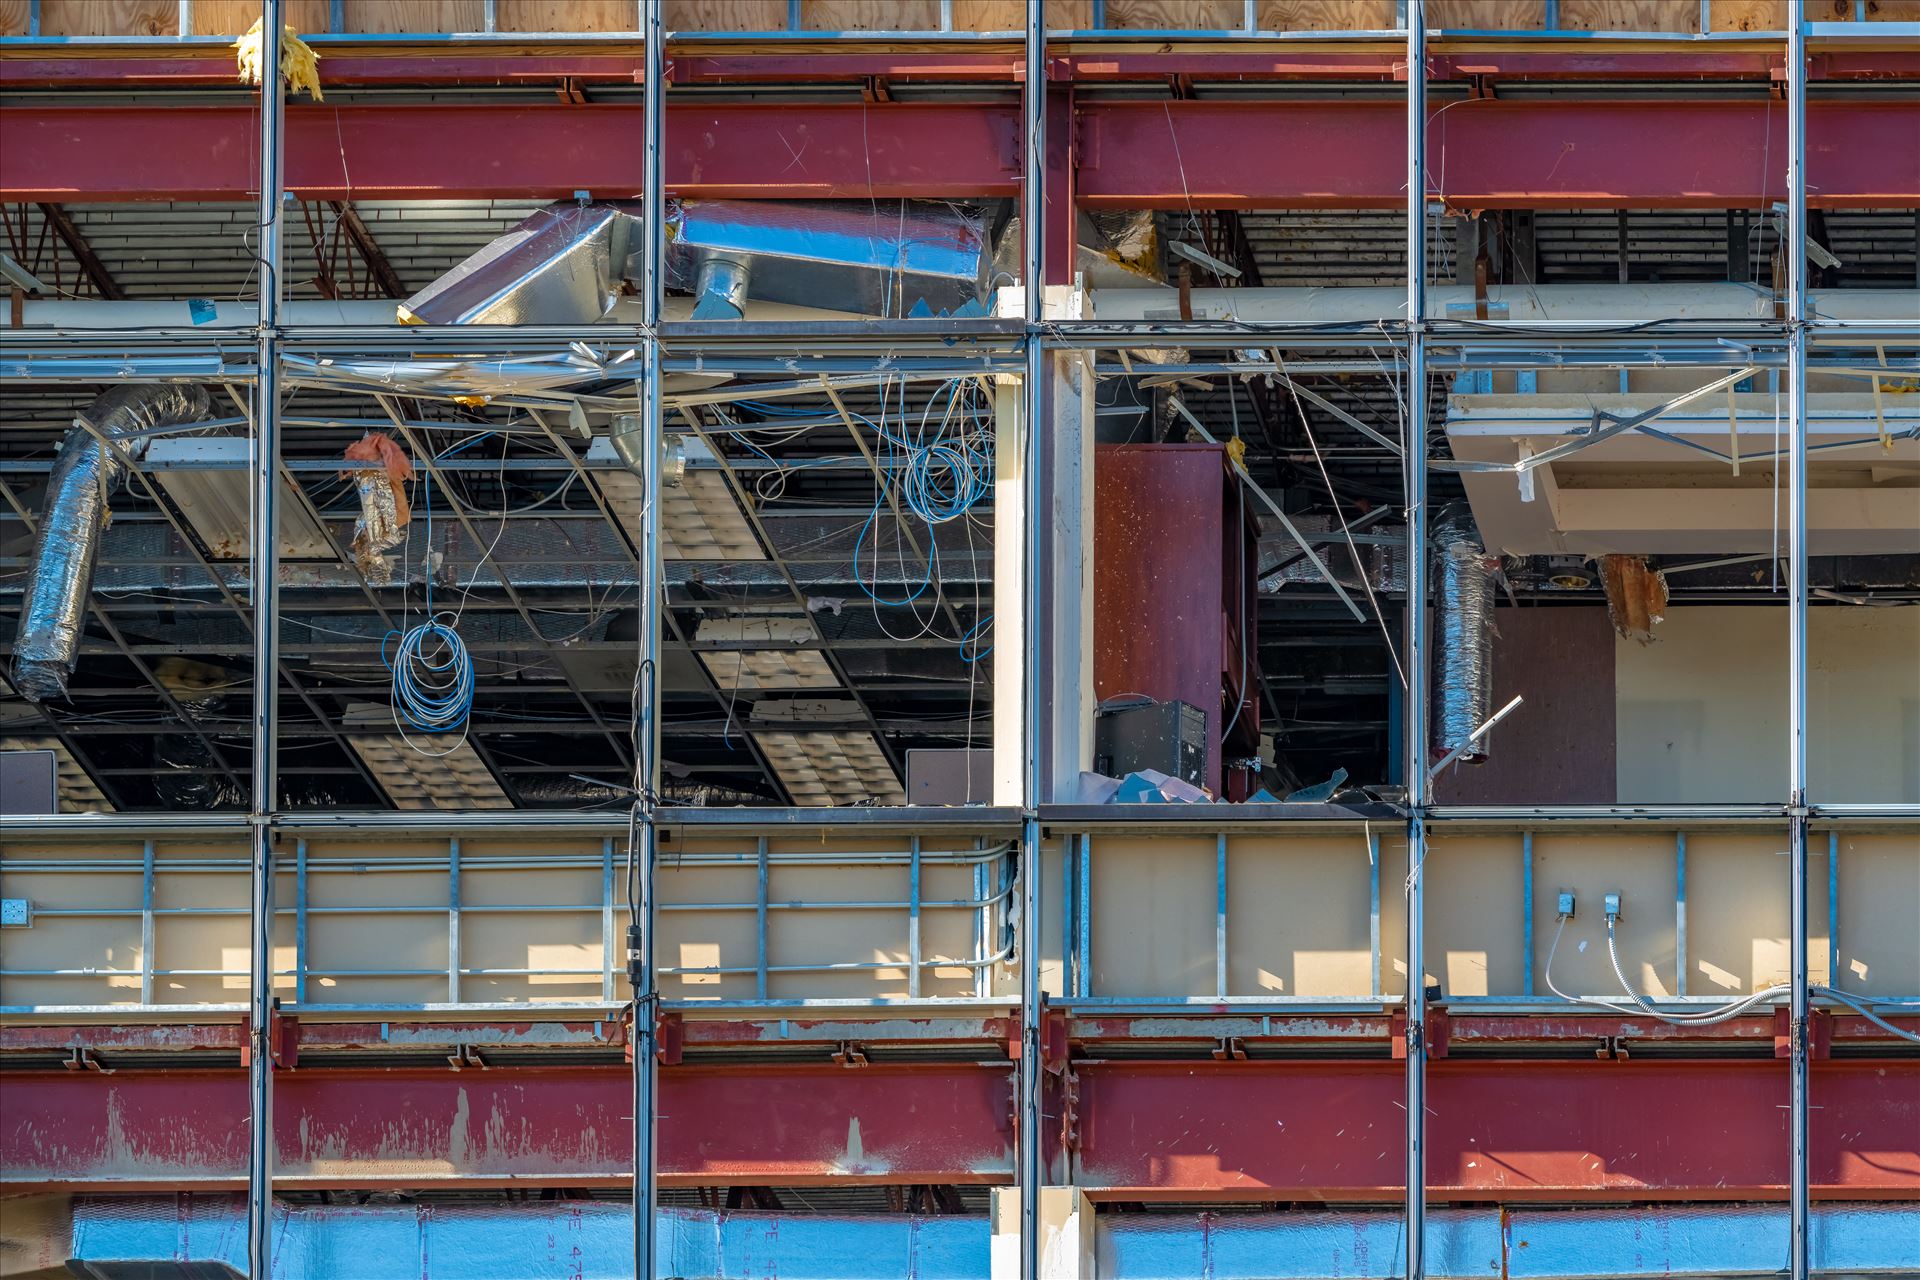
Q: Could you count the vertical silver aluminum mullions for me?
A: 5